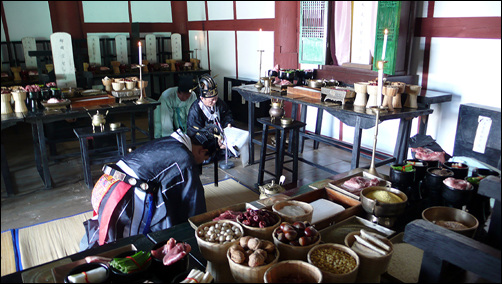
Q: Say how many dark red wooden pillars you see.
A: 3